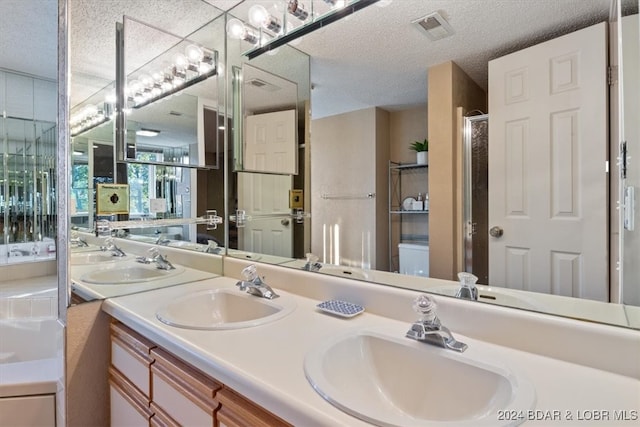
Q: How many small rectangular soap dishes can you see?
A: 1